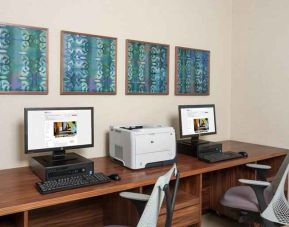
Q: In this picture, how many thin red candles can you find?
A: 0